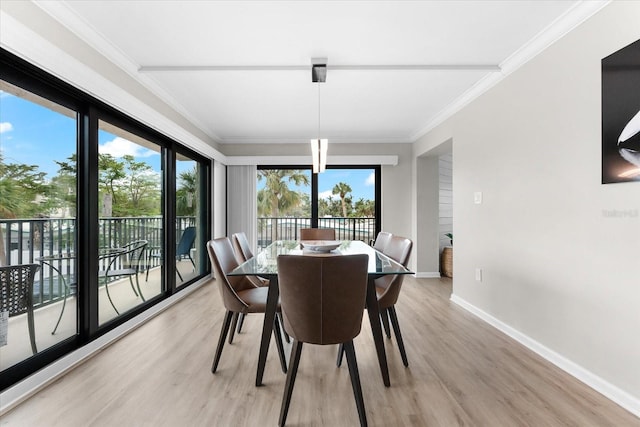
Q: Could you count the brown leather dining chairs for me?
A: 6